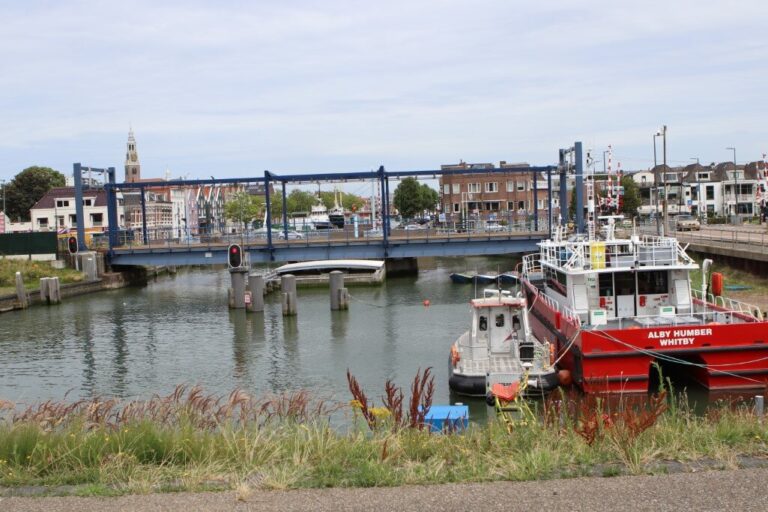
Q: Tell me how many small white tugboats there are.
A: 1